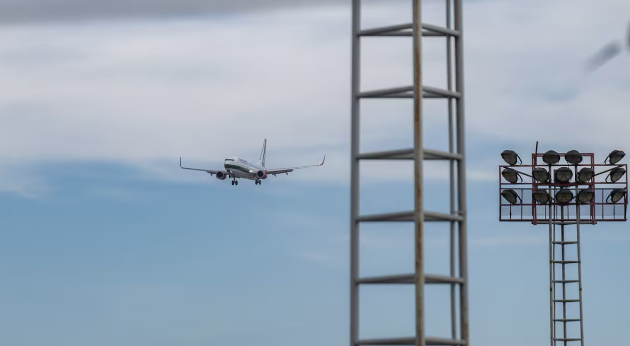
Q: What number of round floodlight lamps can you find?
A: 14